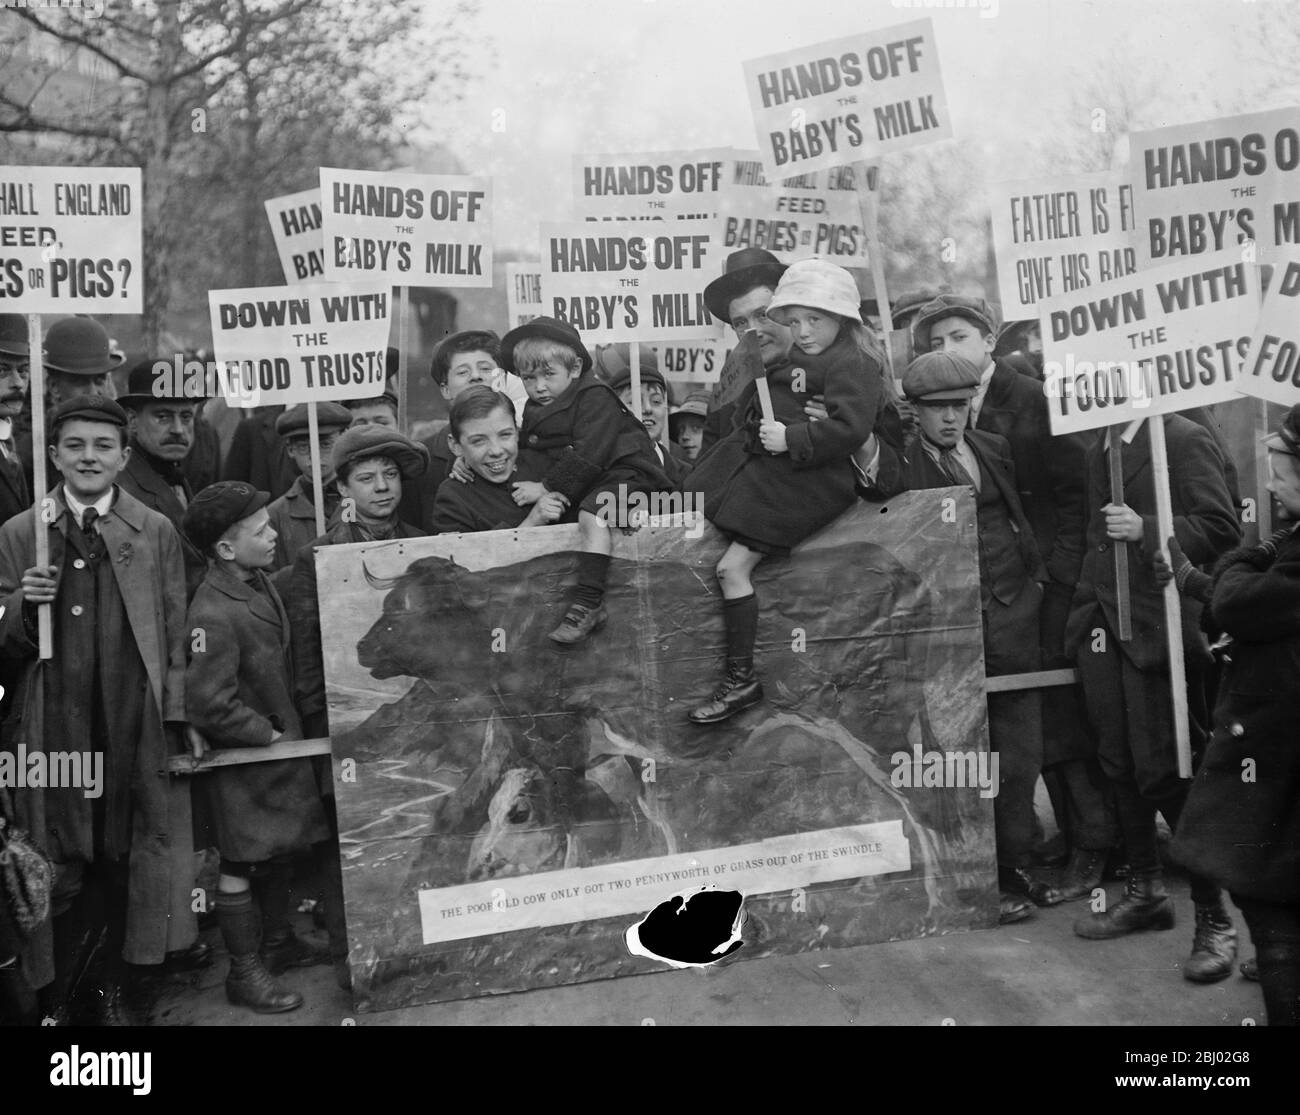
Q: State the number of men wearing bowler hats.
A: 3